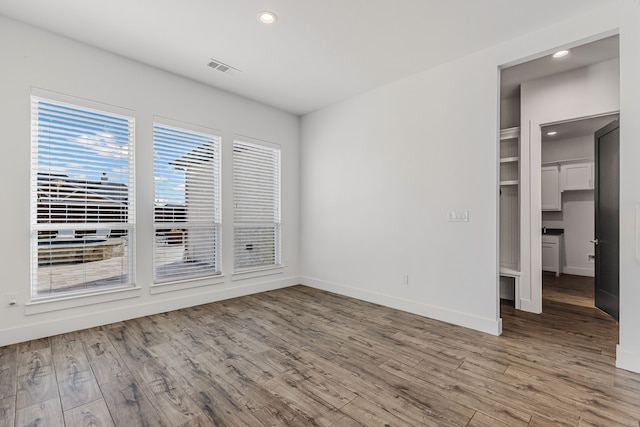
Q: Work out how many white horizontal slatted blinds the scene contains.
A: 3